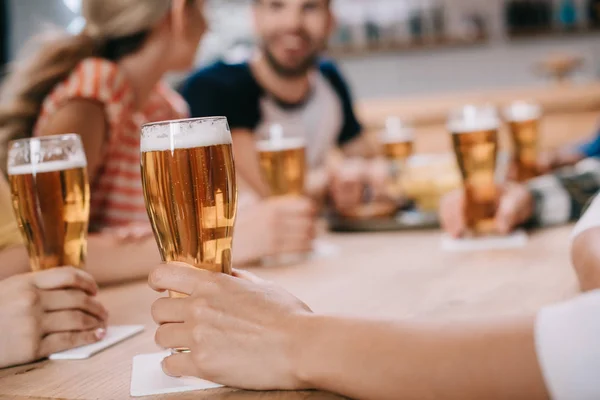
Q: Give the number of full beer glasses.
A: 6